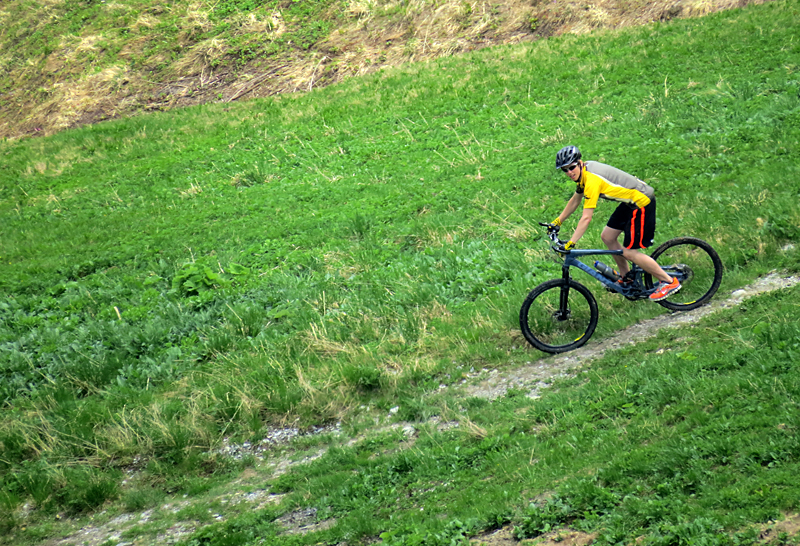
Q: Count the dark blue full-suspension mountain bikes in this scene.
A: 1